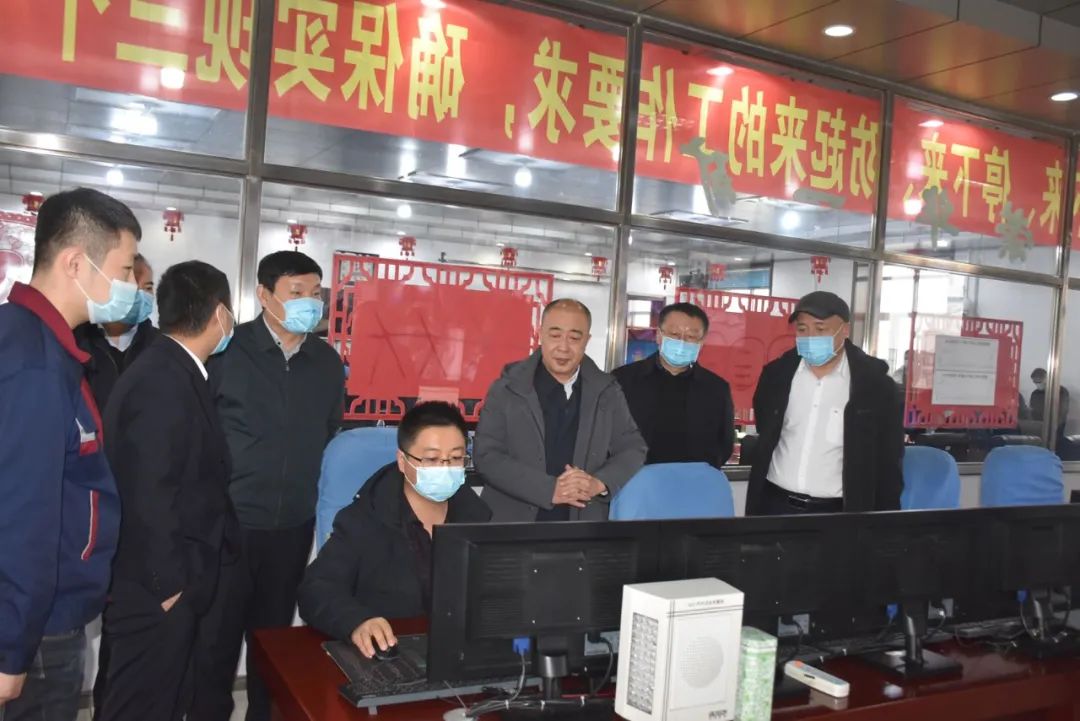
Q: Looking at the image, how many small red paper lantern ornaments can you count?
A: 9